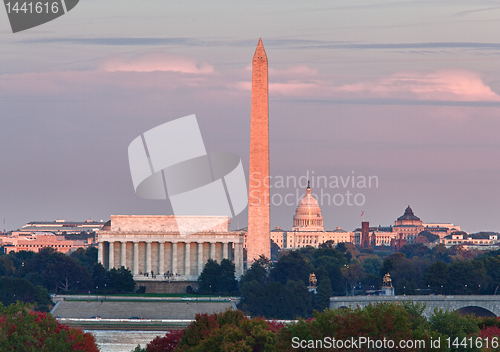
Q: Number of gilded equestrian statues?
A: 2